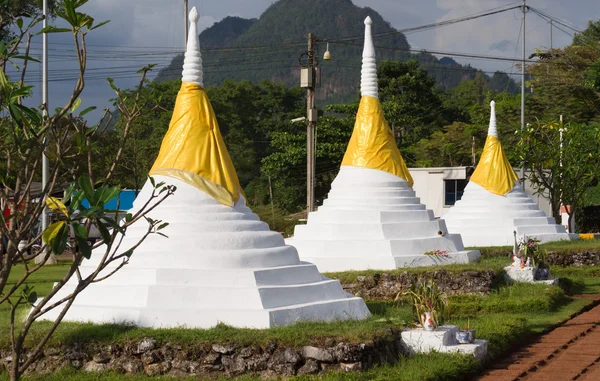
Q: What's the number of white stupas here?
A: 3